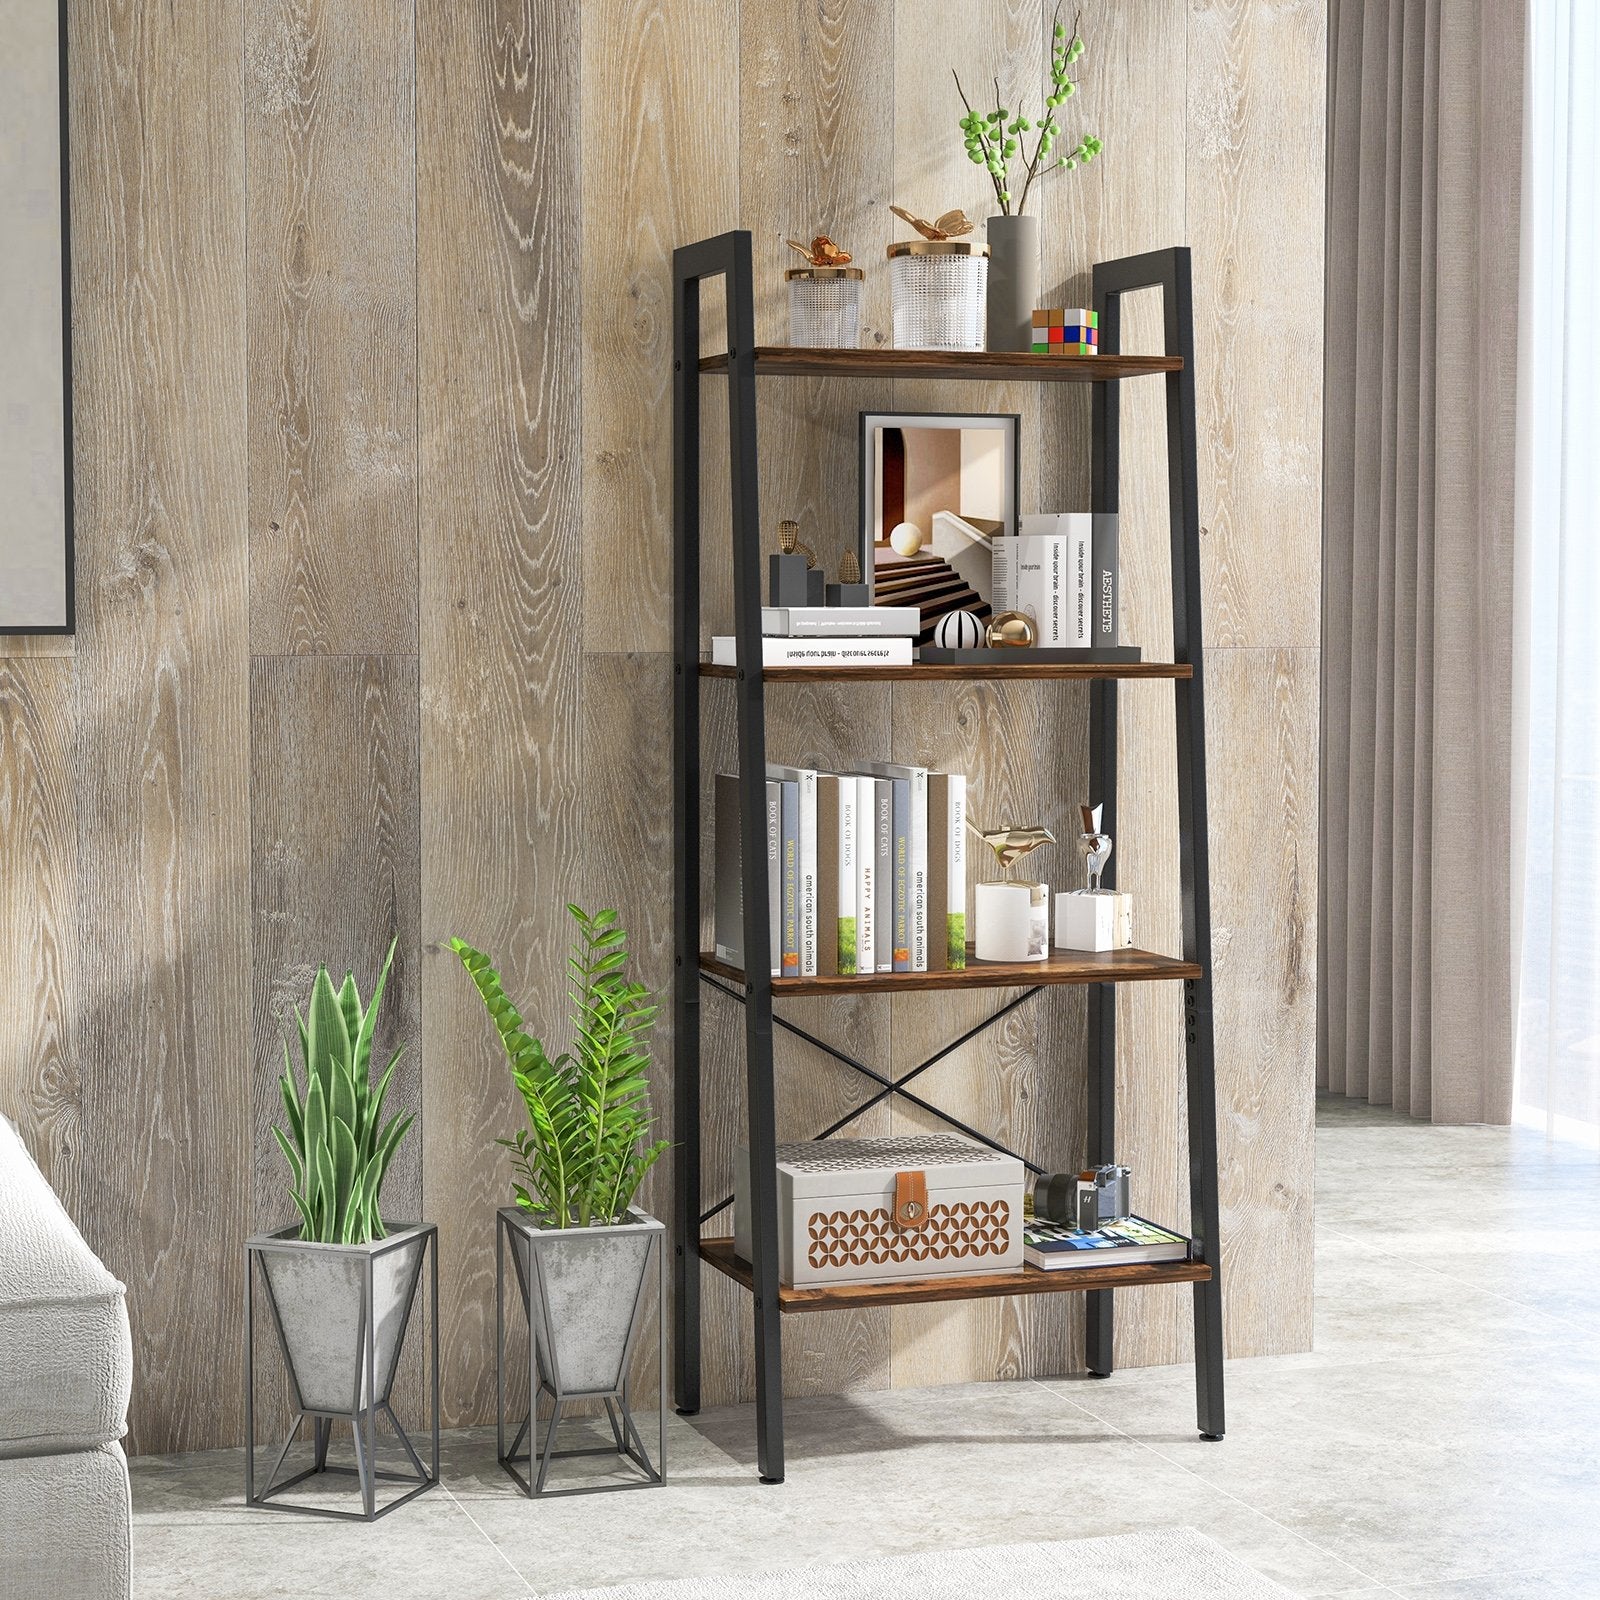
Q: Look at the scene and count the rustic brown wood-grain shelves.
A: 4